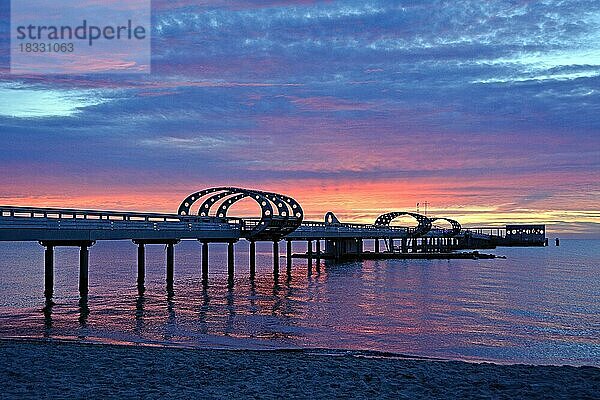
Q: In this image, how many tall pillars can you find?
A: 11